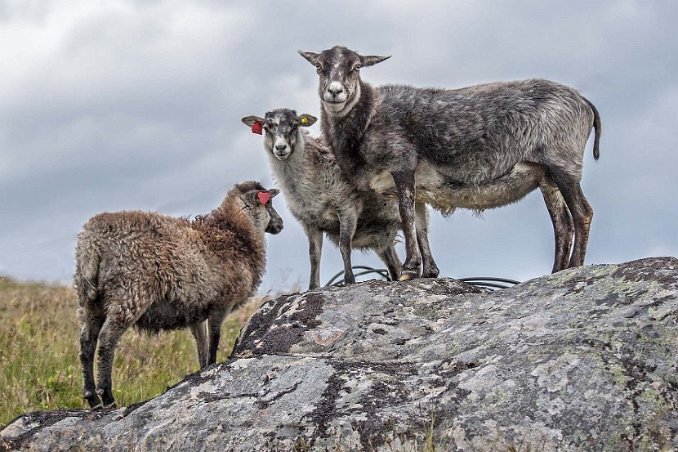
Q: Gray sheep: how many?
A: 2